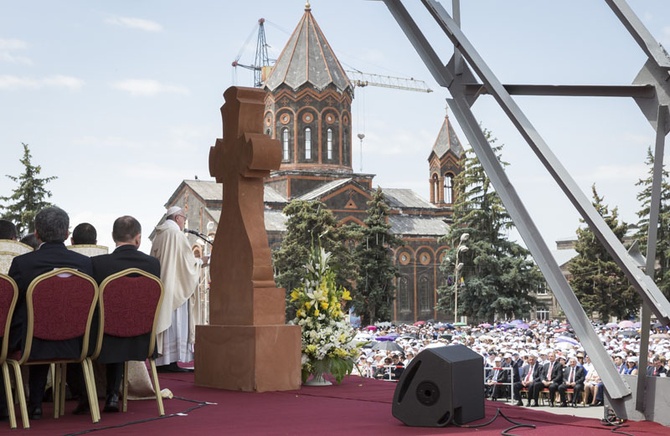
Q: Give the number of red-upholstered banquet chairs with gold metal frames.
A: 3